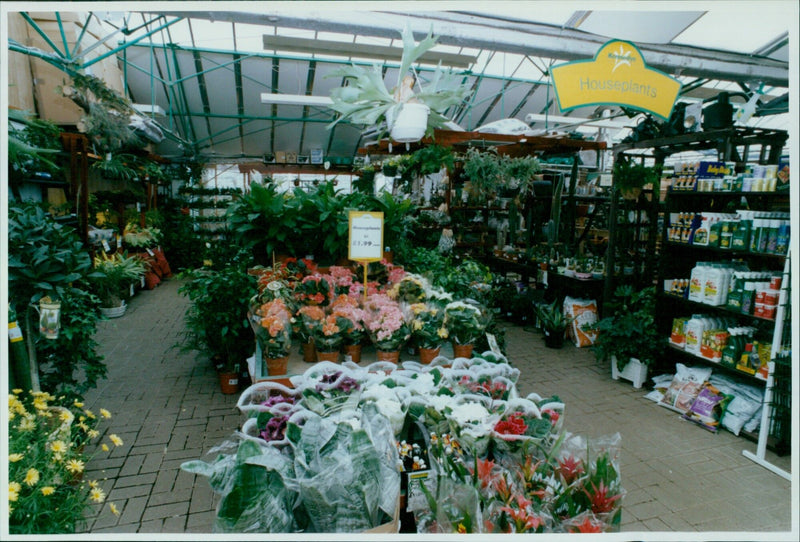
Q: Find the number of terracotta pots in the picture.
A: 8